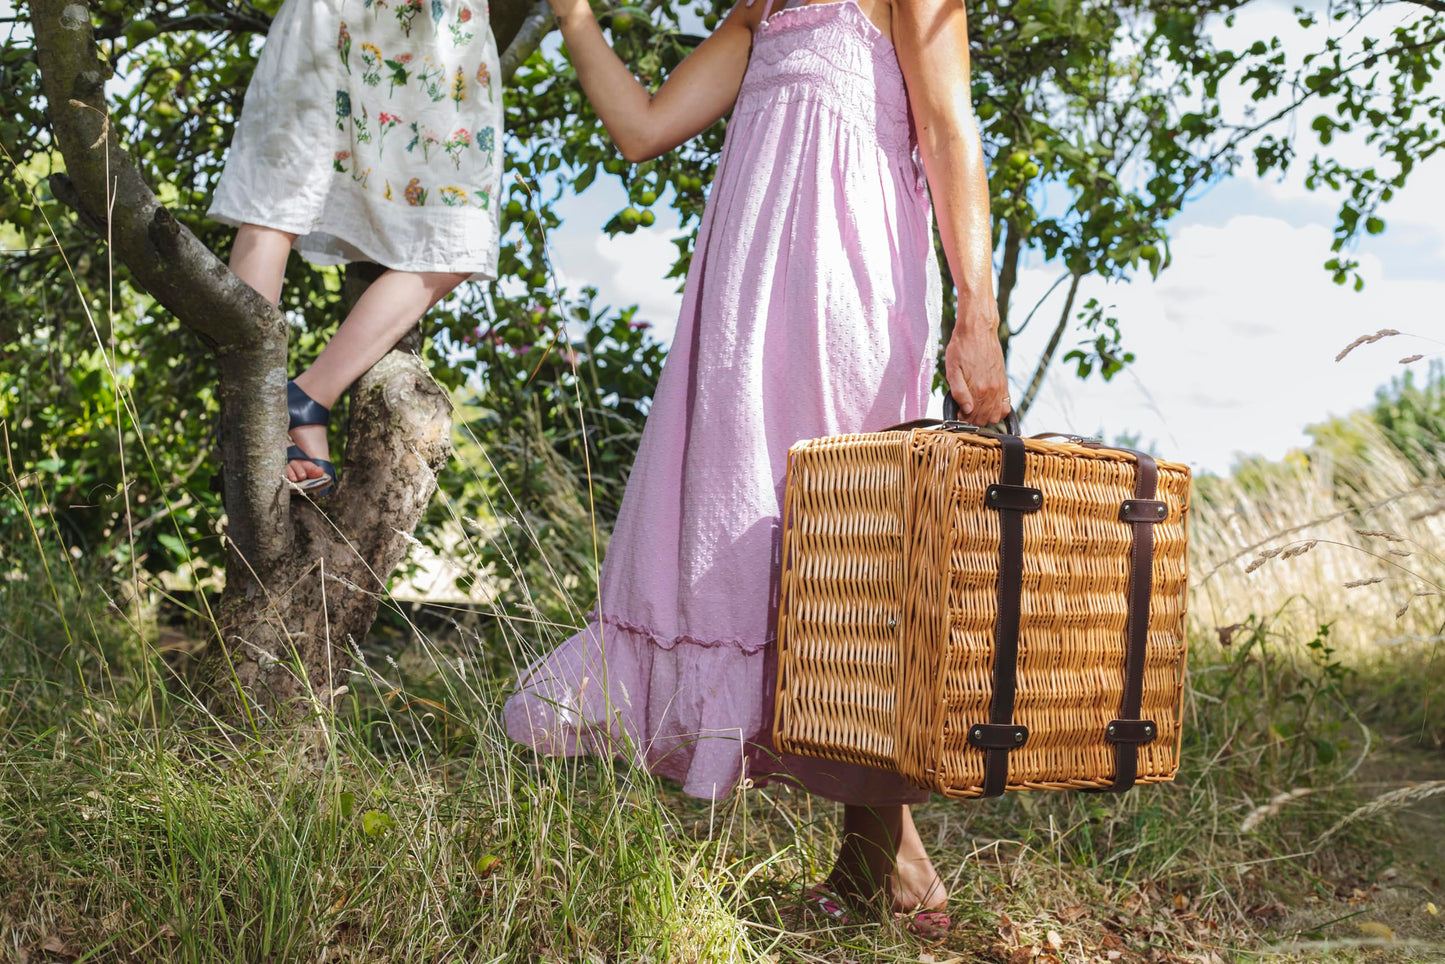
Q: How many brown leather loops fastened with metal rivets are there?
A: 4